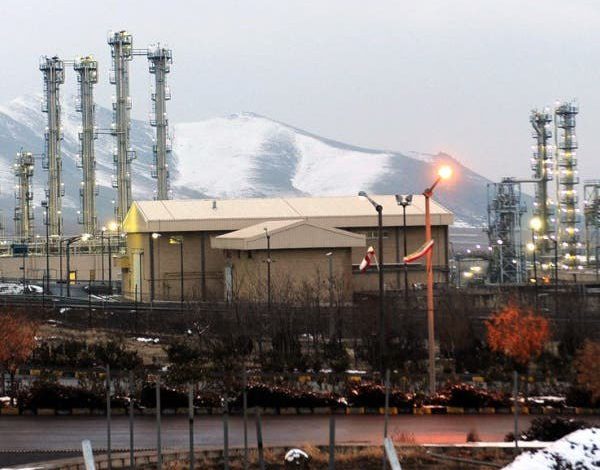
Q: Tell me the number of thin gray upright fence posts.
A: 10